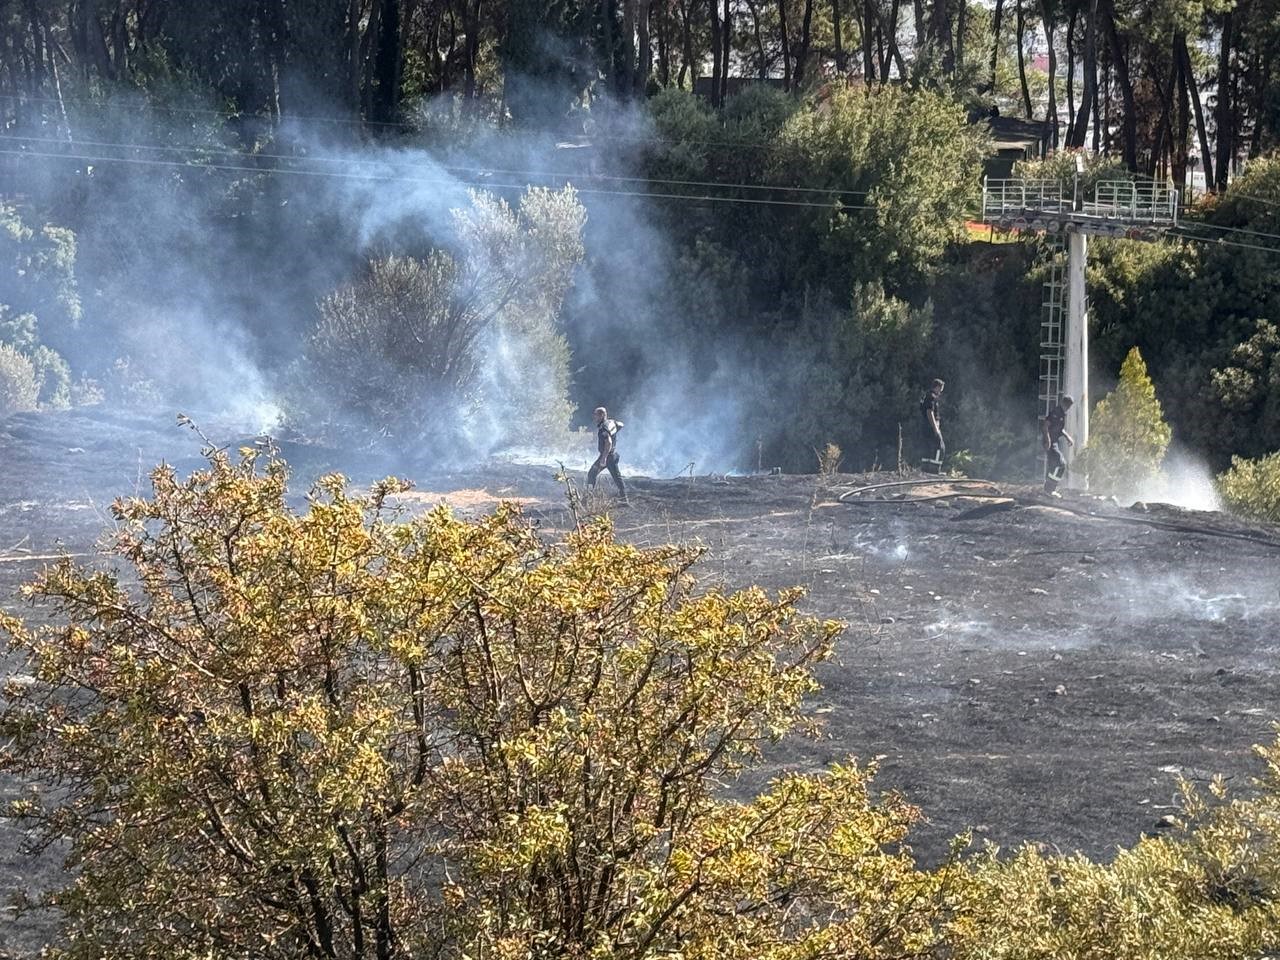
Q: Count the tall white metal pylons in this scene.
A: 1